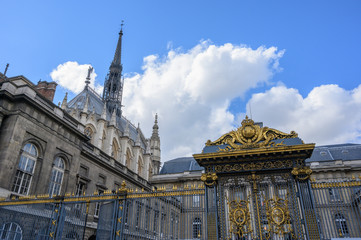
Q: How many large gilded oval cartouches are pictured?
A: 2